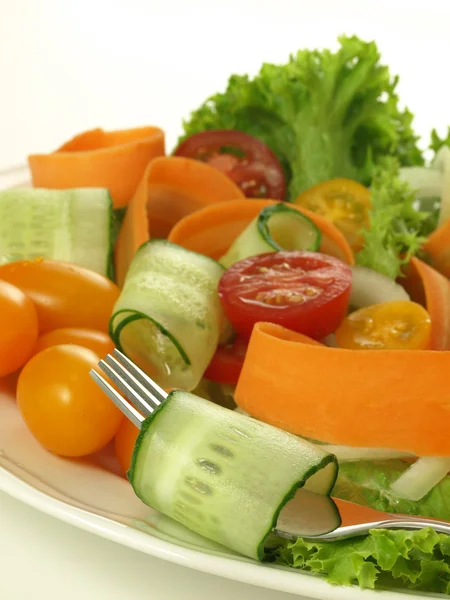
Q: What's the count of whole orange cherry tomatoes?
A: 5